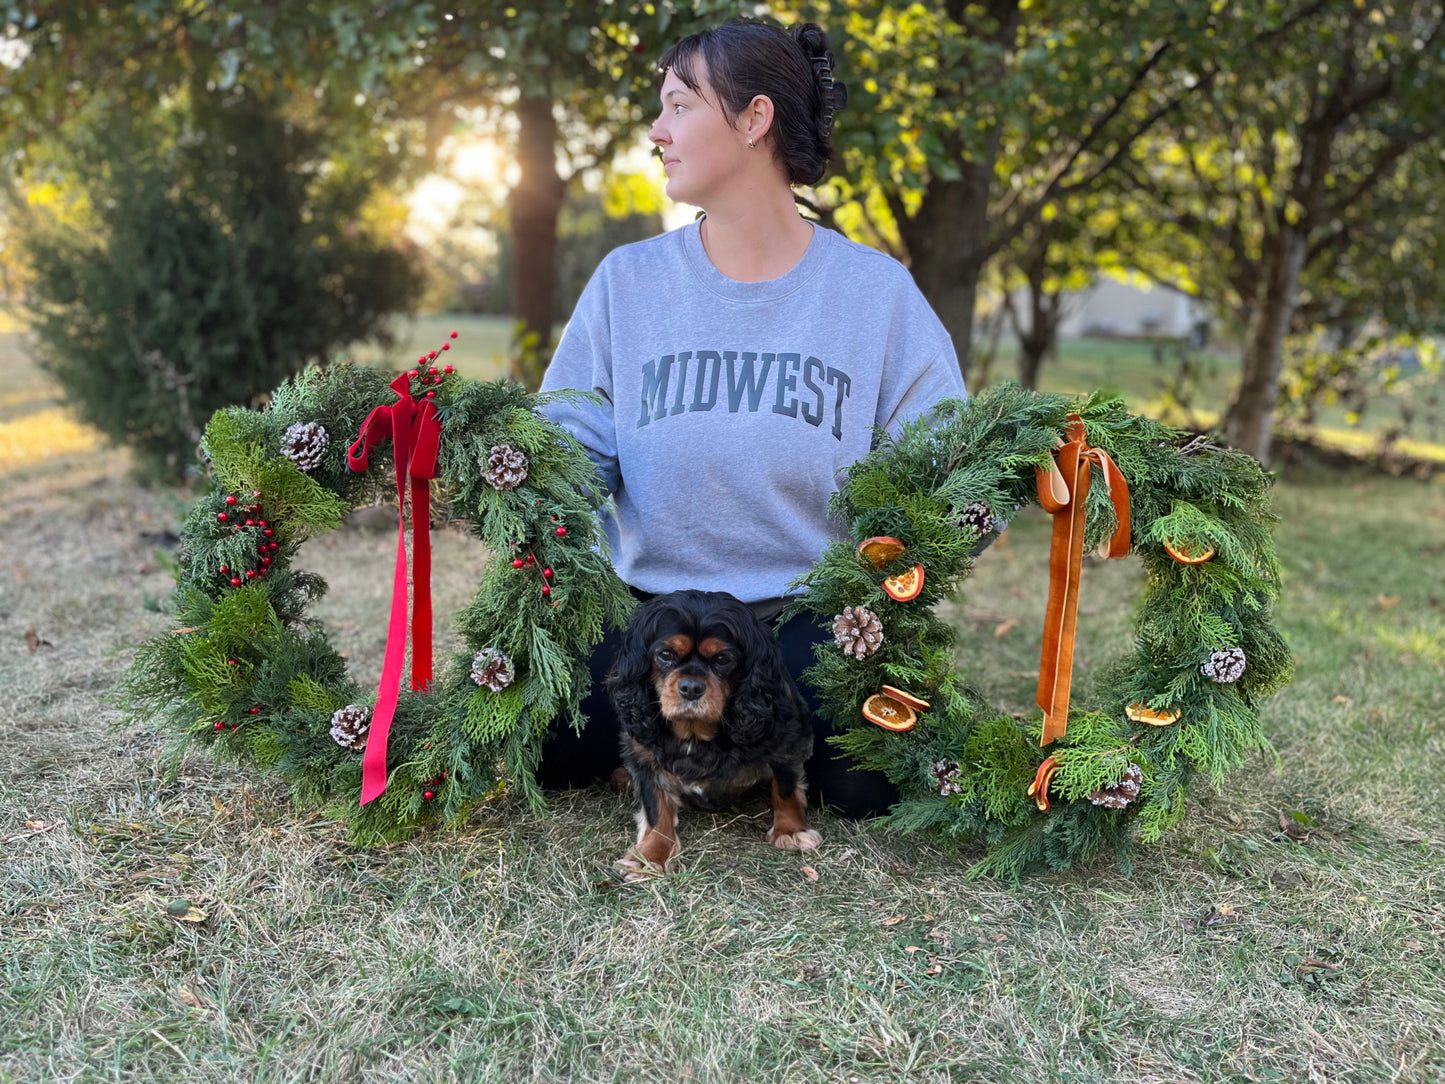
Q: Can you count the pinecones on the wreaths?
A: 9